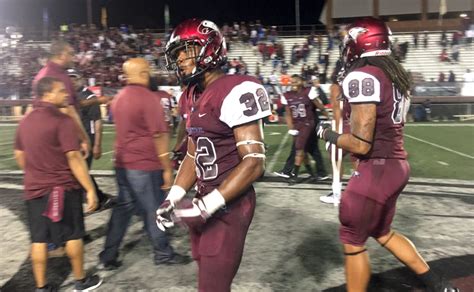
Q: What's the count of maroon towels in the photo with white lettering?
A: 1